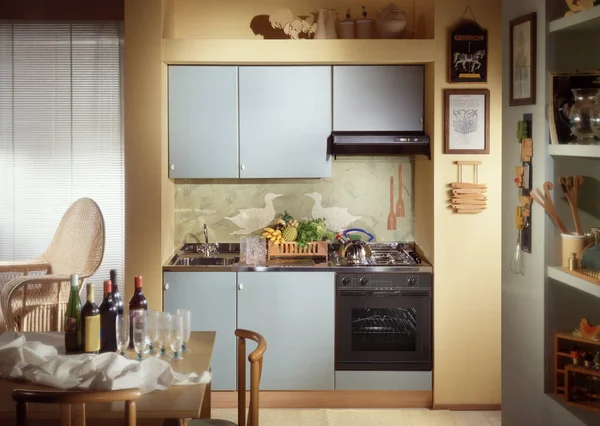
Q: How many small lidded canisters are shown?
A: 2